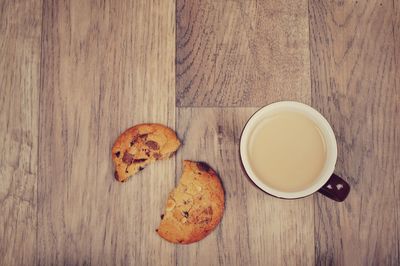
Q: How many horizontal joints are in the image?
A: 1